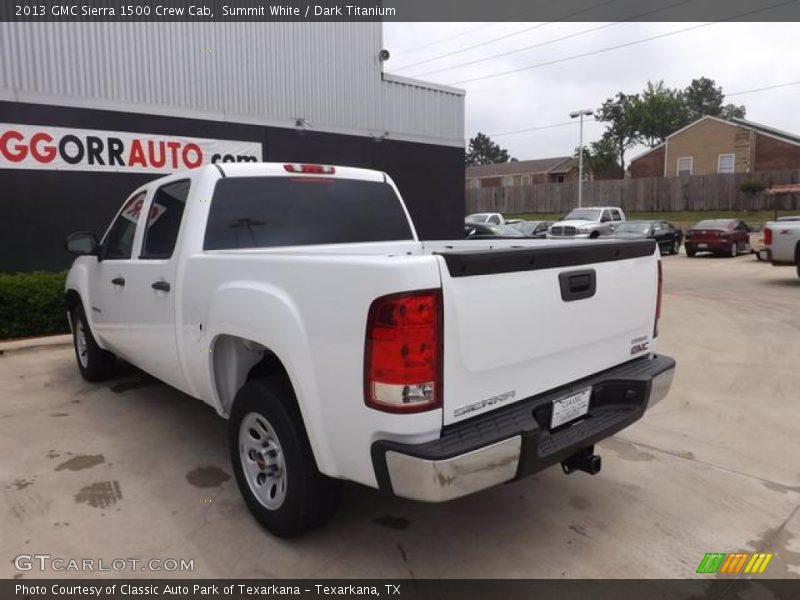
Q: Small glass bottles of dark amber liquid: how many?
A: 0